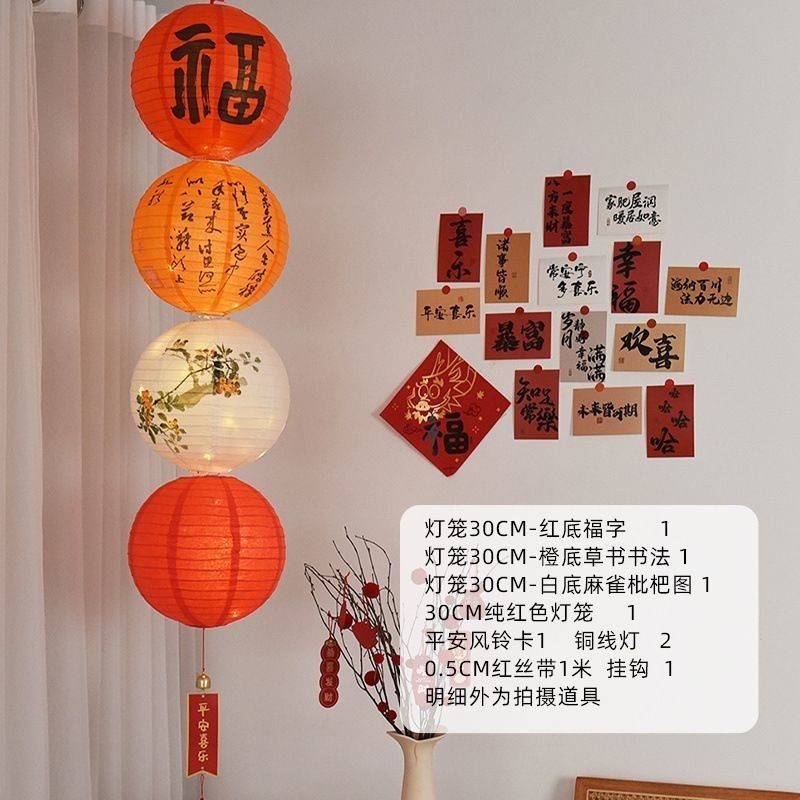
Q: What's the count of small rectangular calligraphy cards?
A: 14